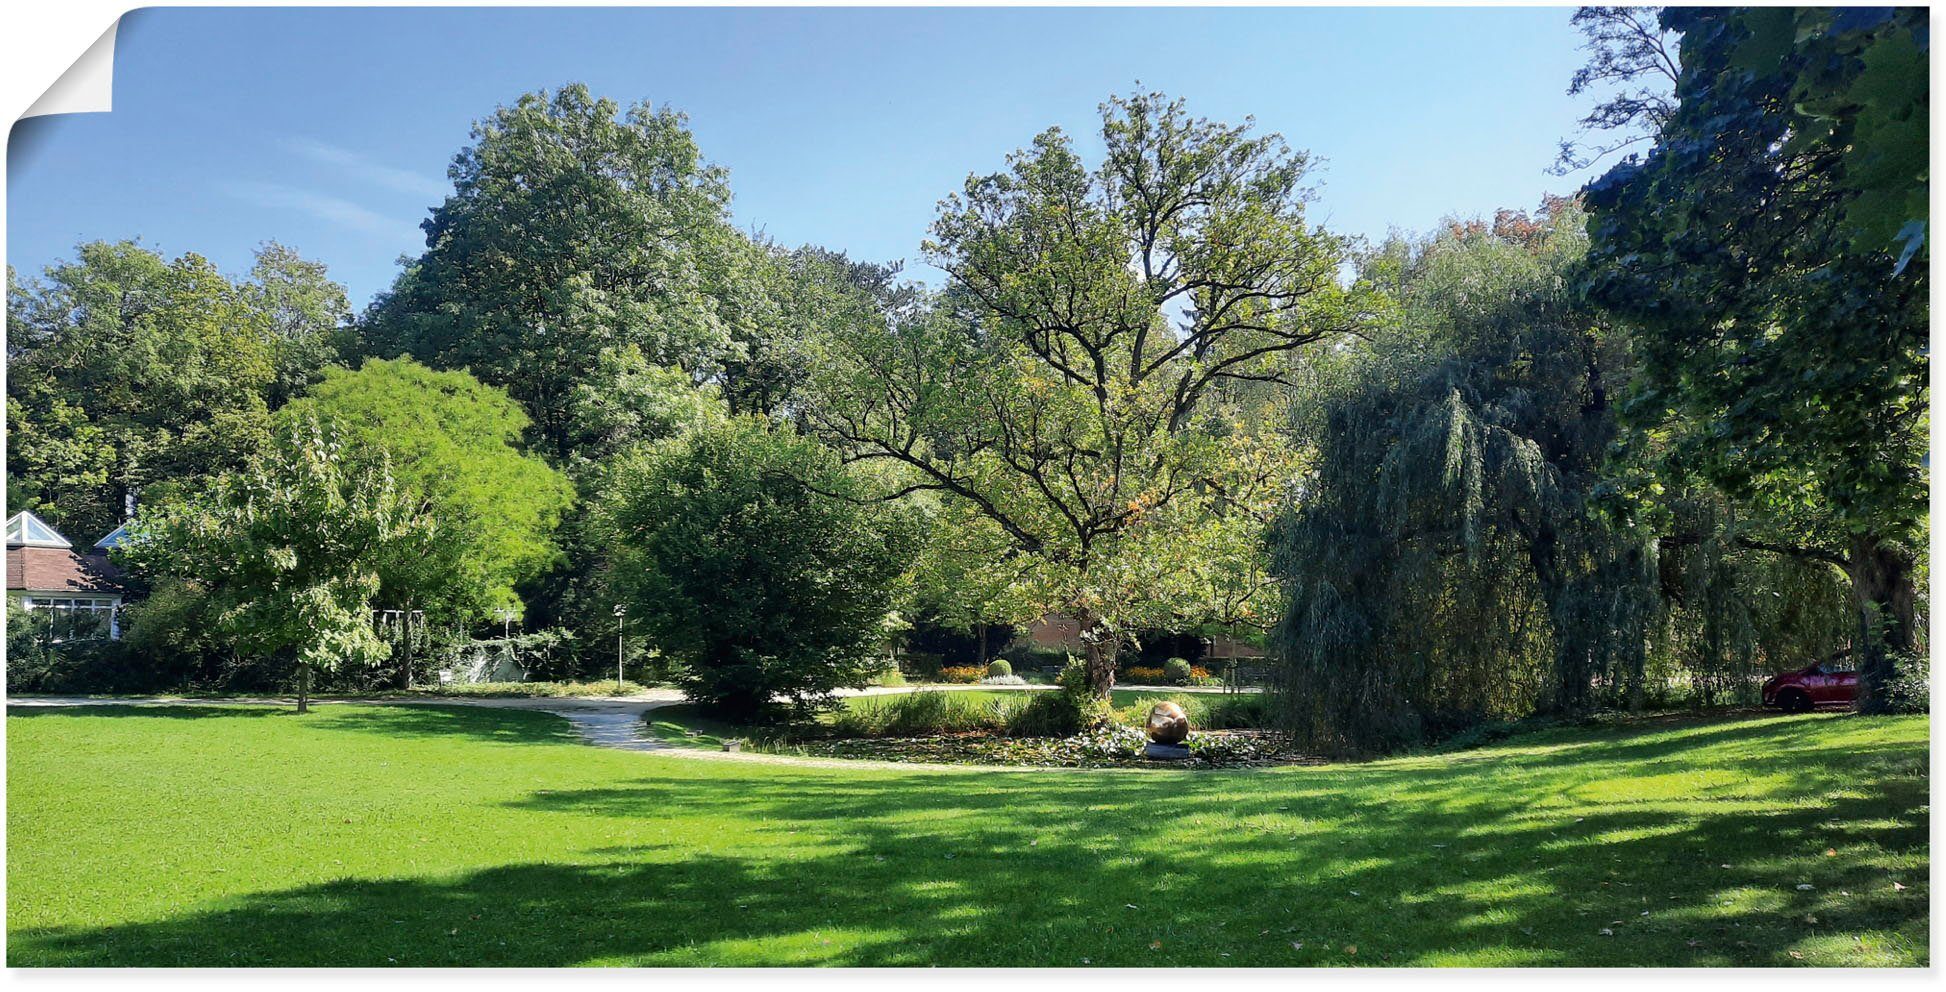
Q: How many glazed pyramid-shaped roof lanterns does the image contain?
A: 2